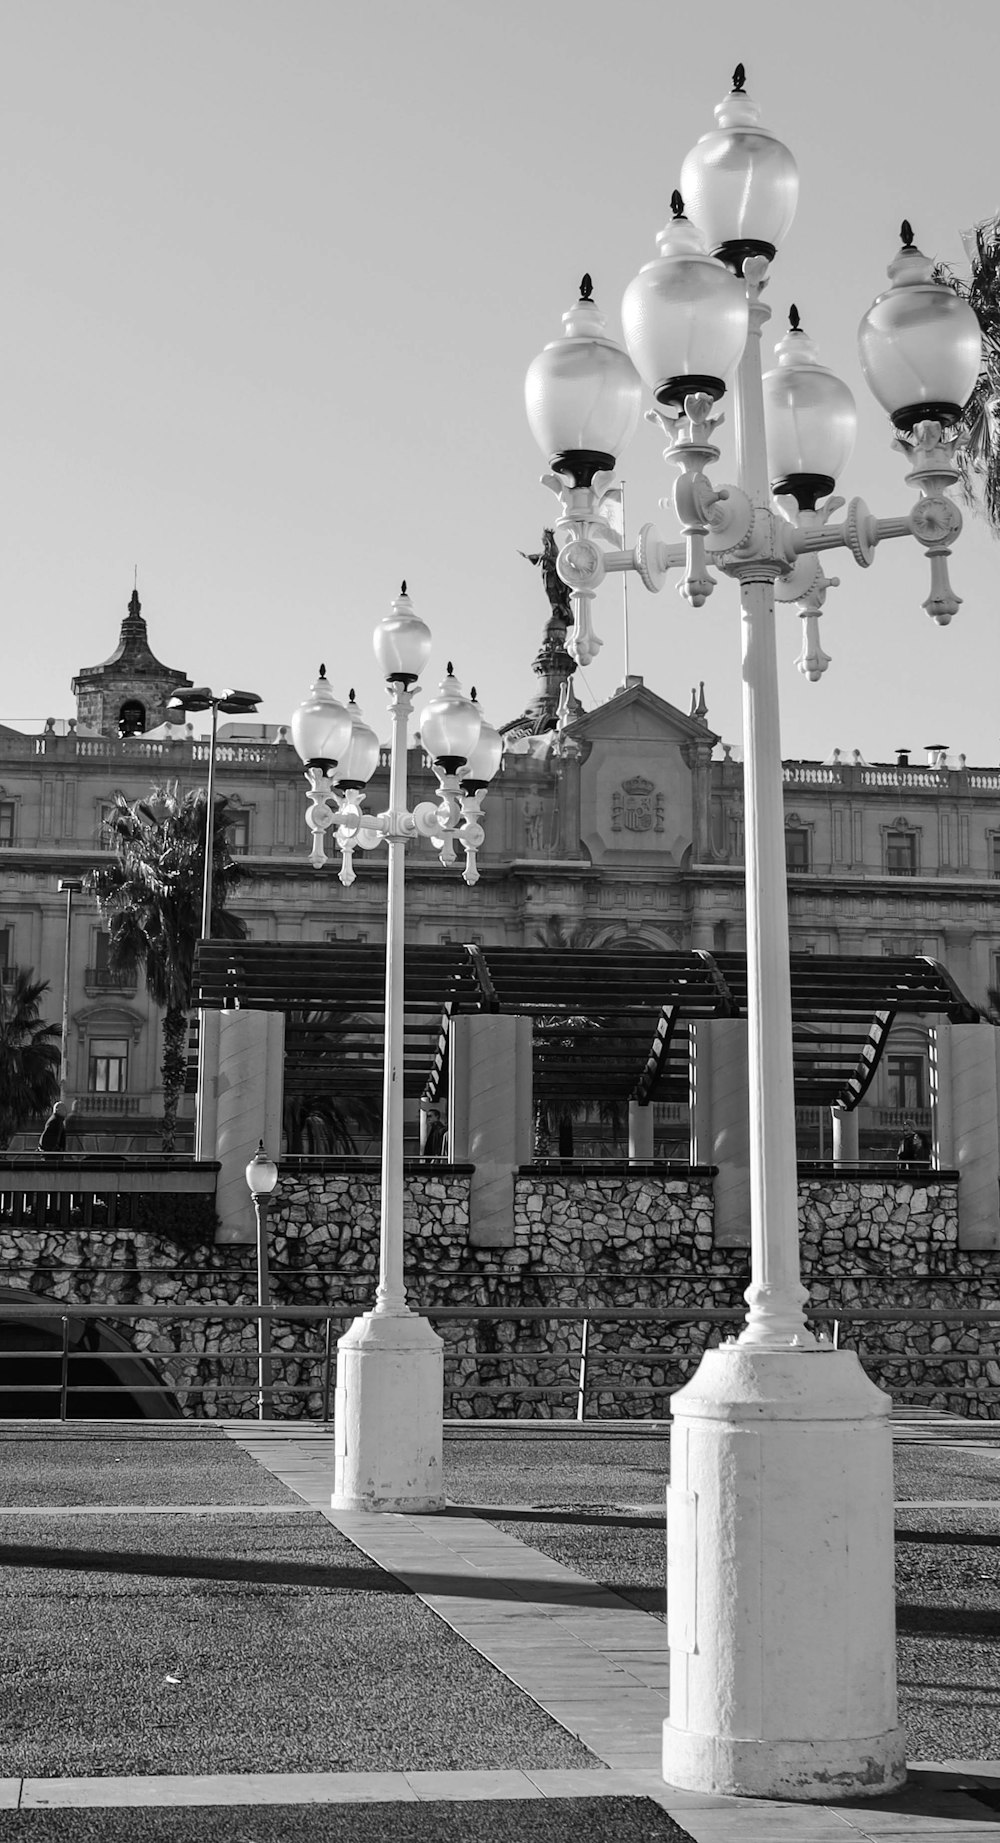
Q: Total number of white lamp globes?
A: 11